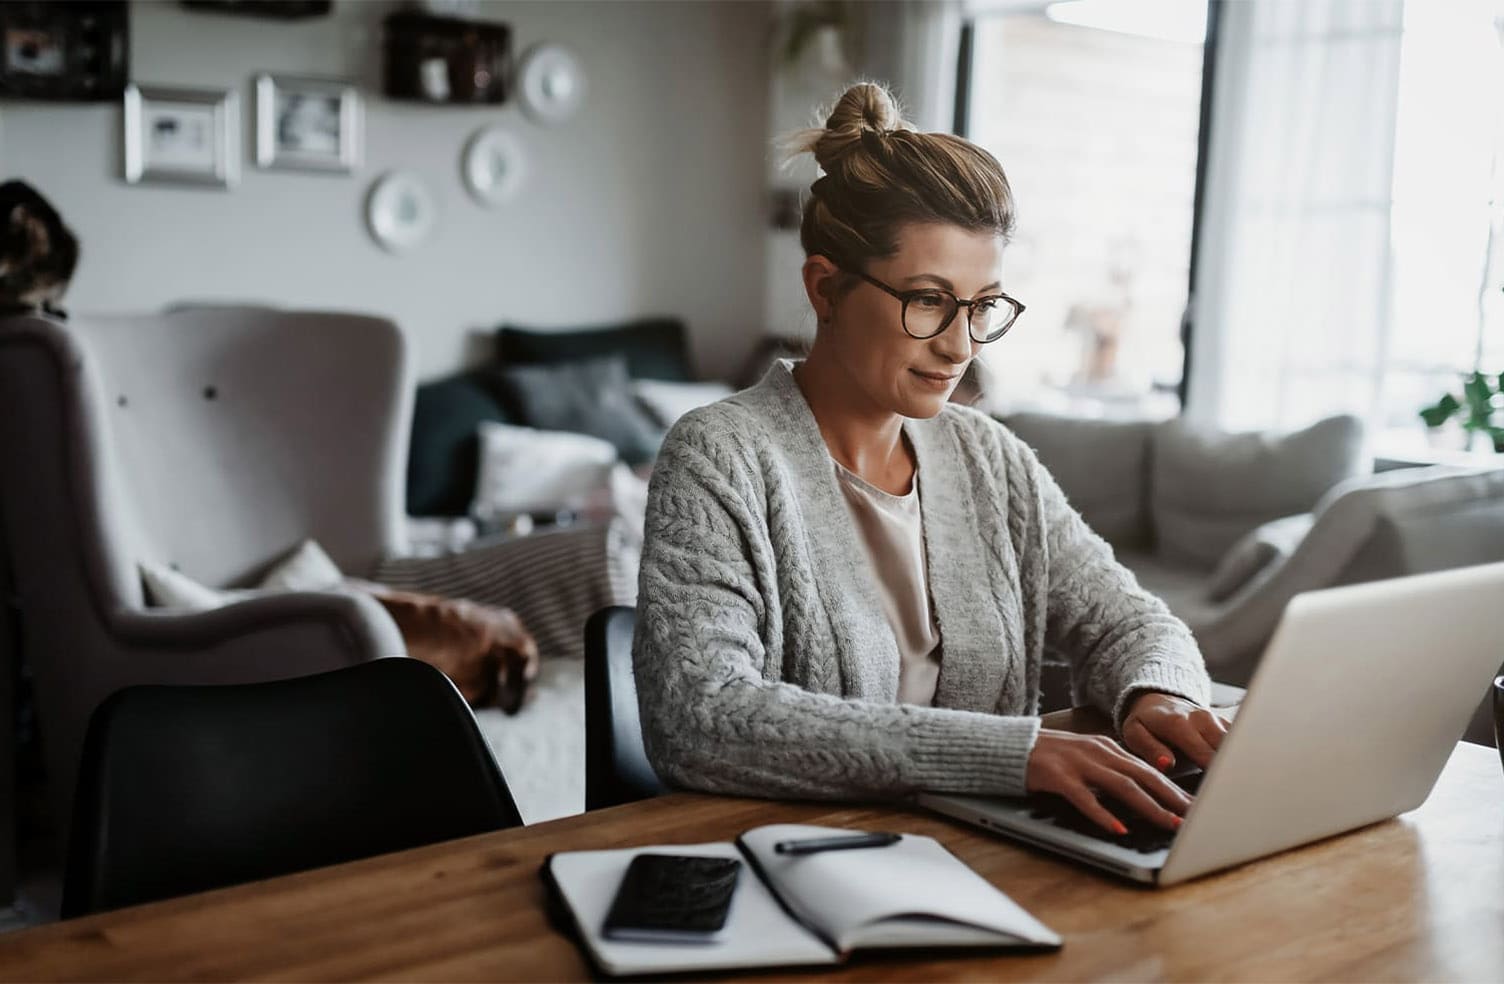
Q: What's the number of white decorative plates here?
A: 3